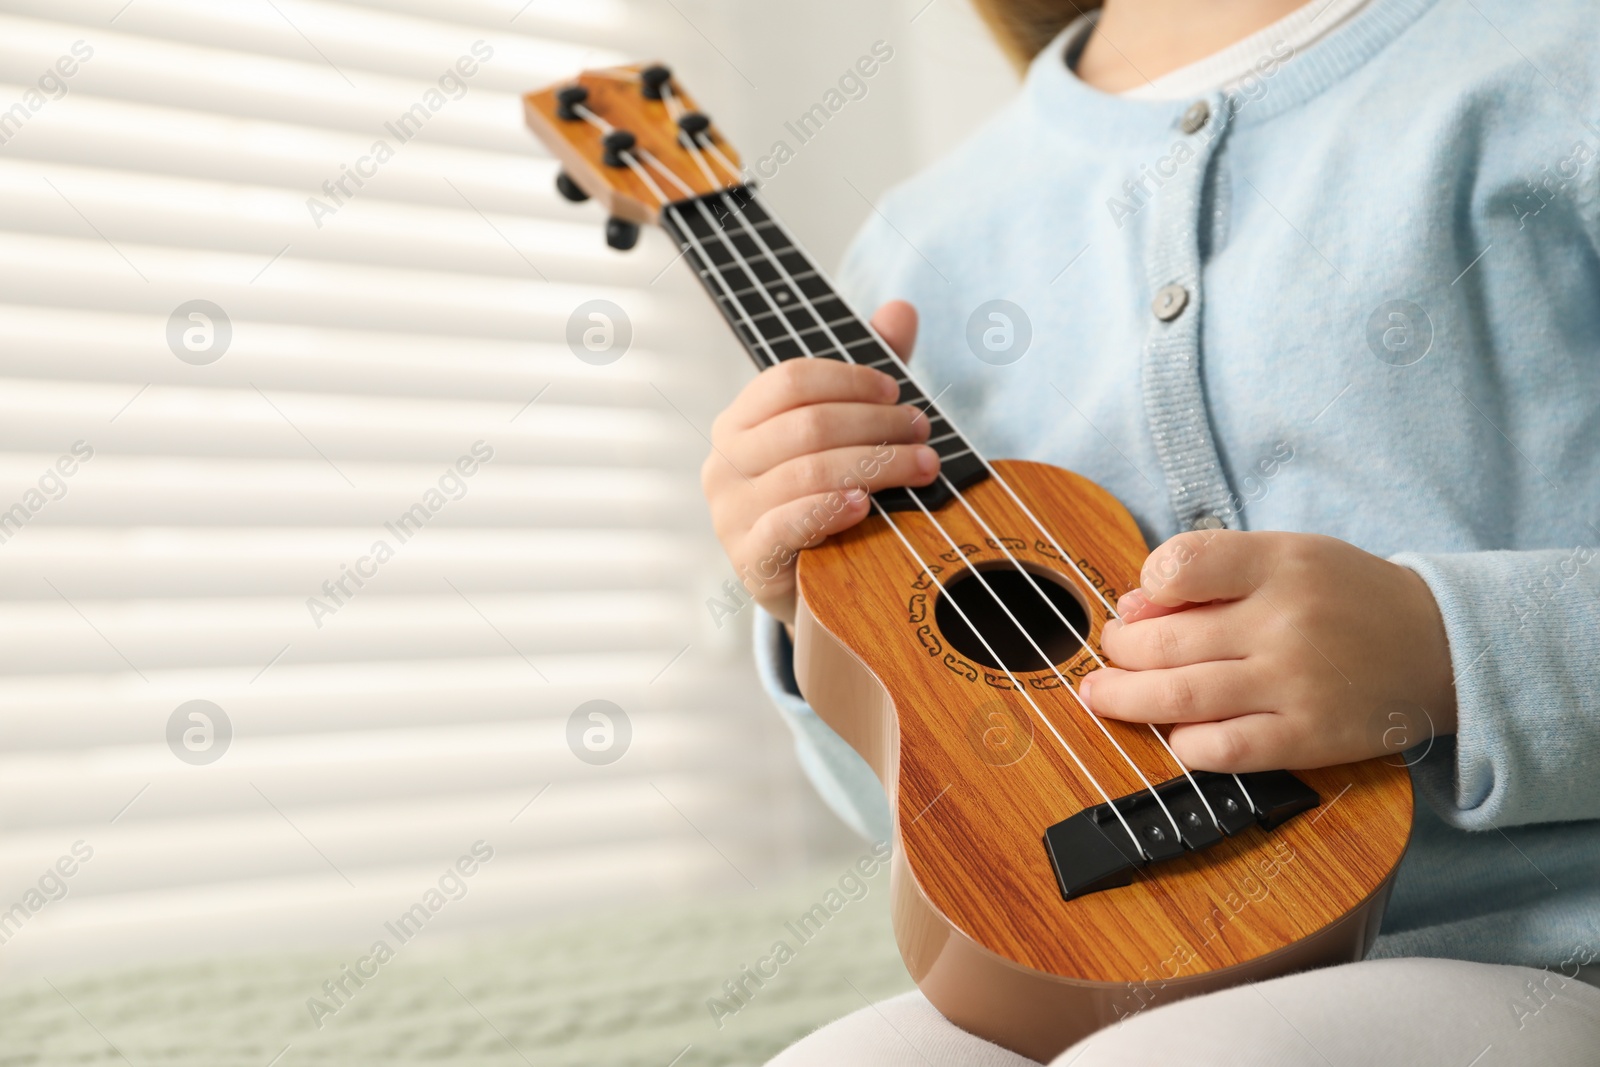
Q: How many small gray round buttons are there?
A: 3